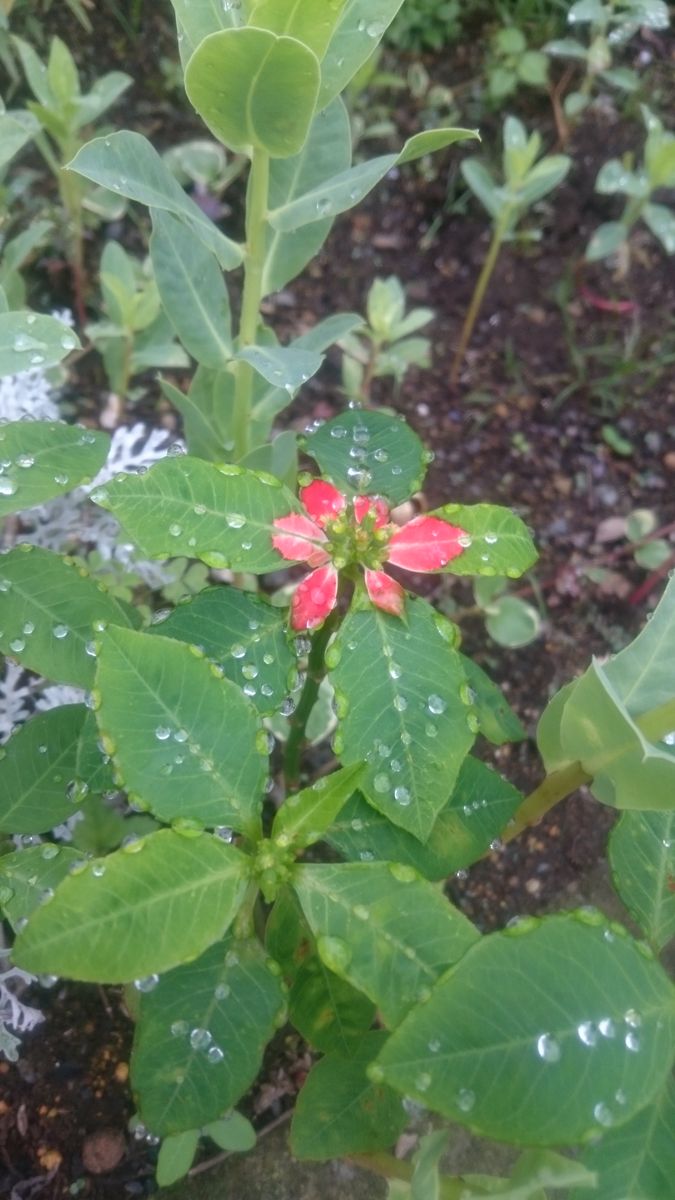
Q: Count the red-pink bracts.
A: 6